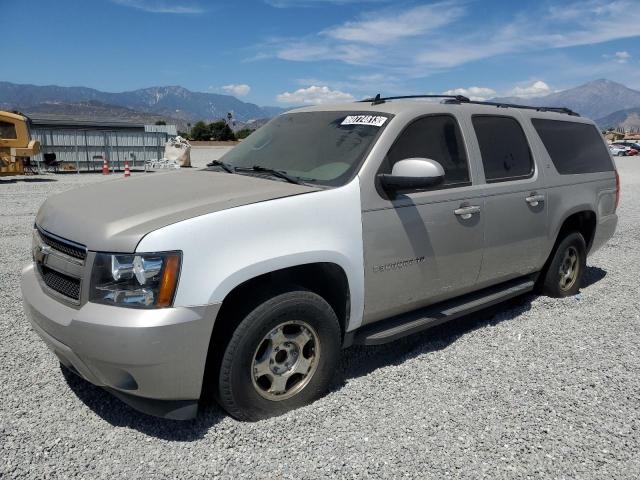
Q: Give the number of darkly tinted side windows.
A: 3